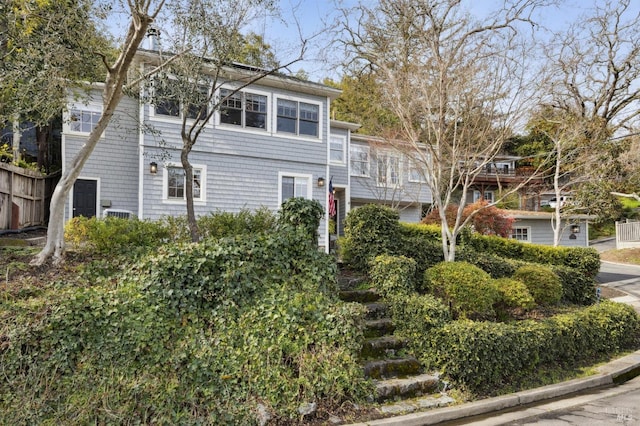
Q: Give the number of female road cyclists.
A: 0